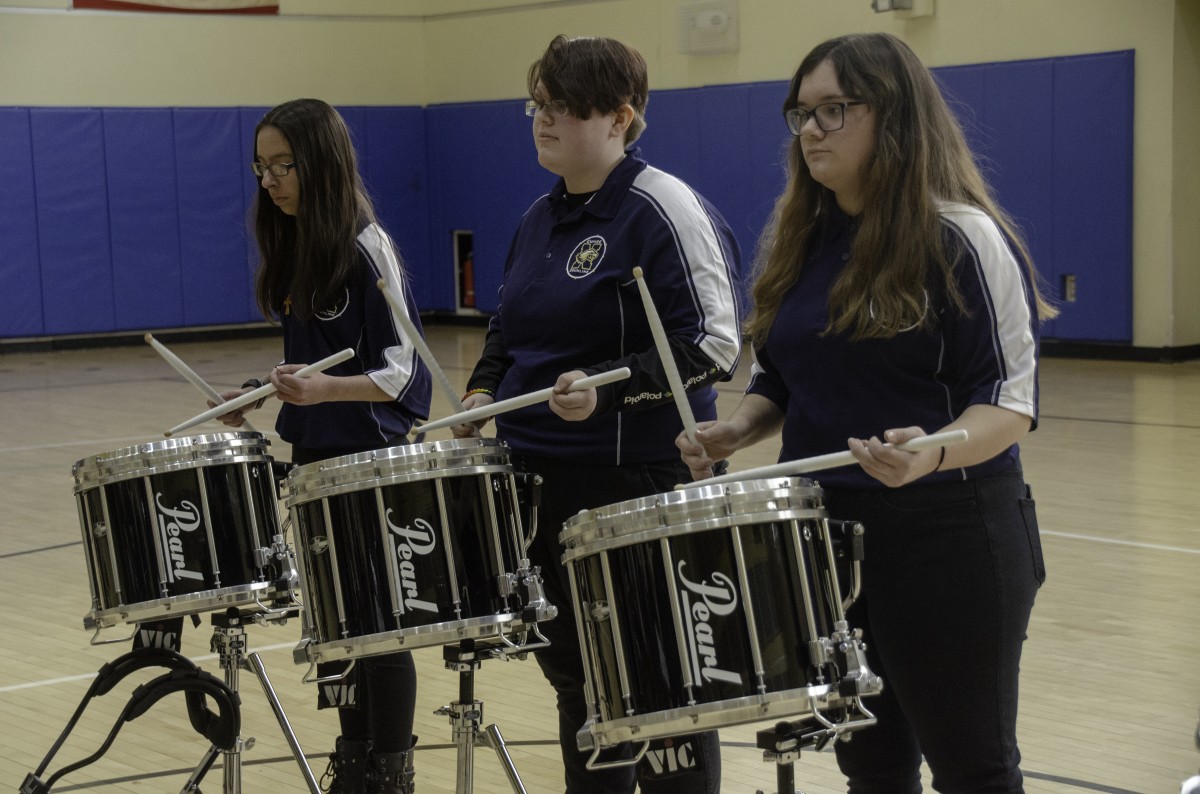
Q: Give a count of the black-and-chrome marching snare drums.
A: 3